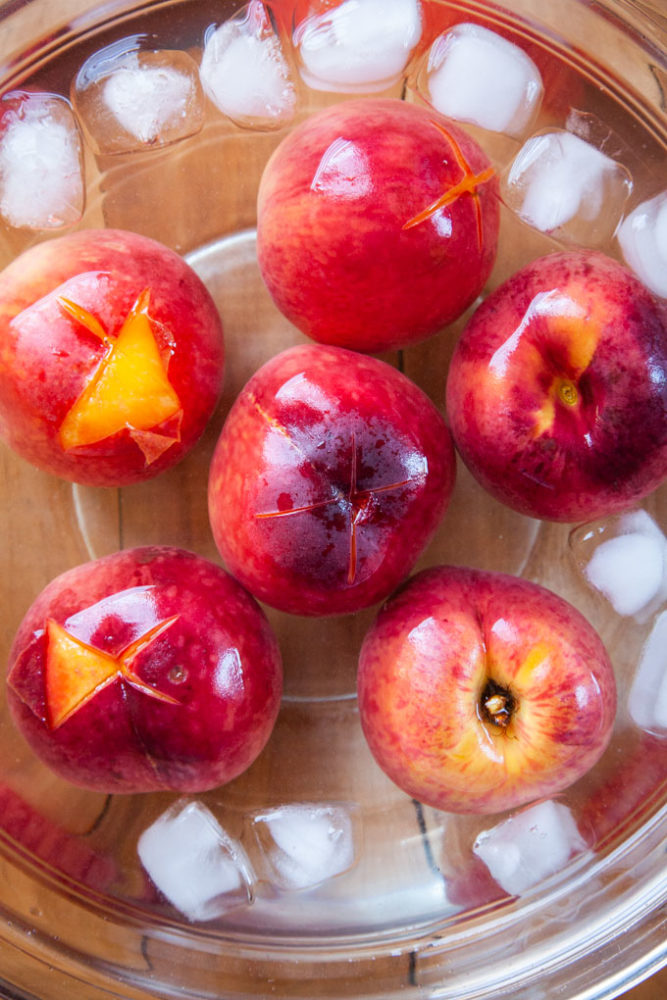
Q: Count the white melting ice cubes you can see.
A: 12